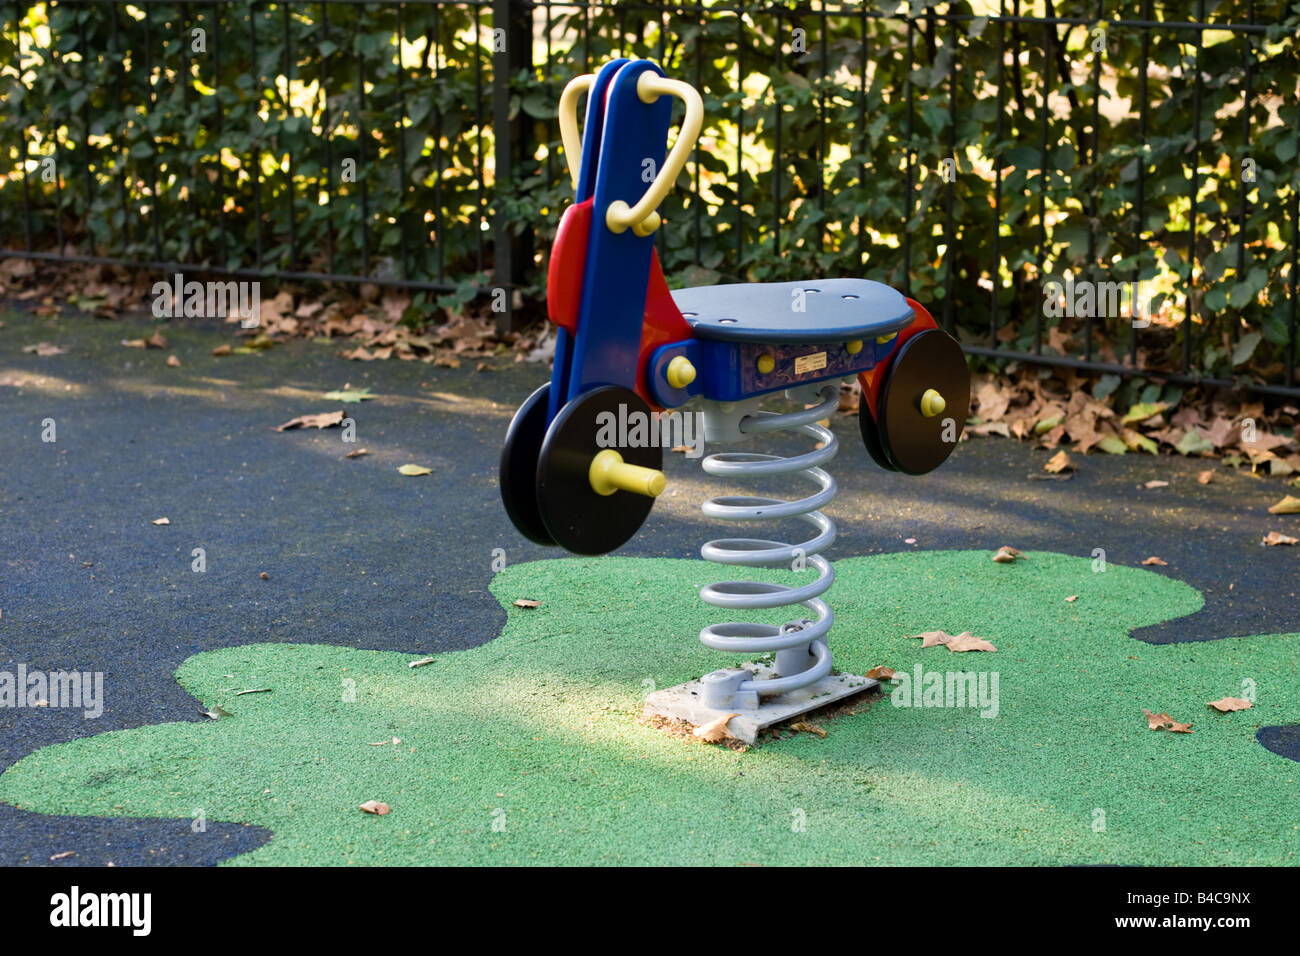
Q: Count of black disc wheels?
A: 4